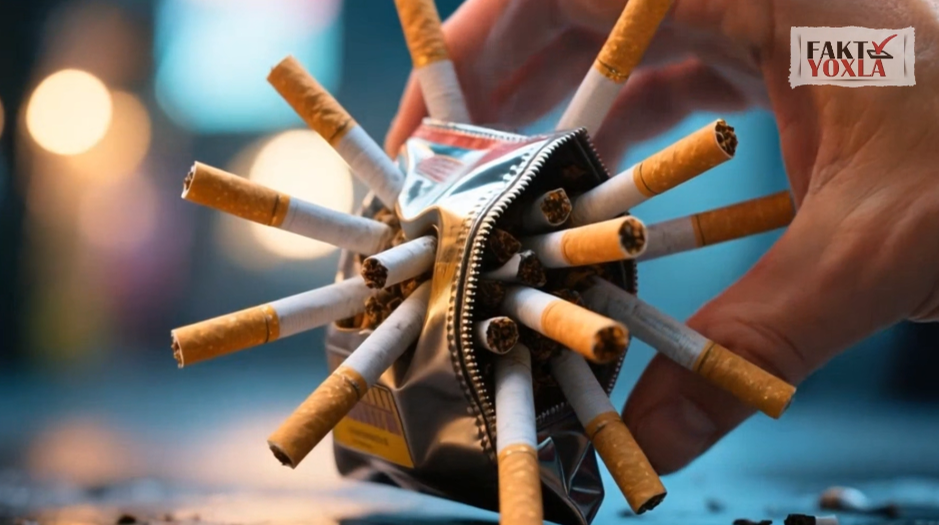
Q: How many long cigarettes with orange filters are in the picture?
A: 13